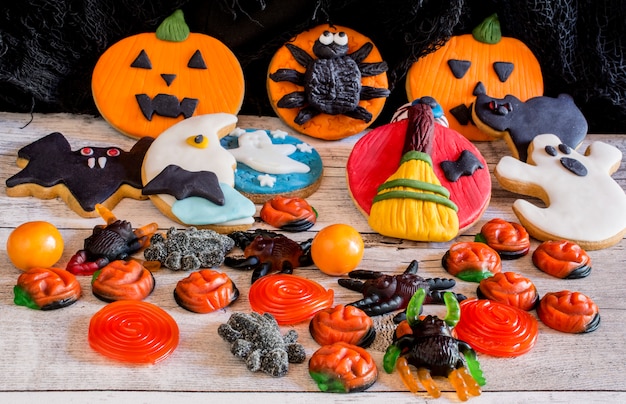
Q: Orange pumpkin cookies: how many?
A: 2